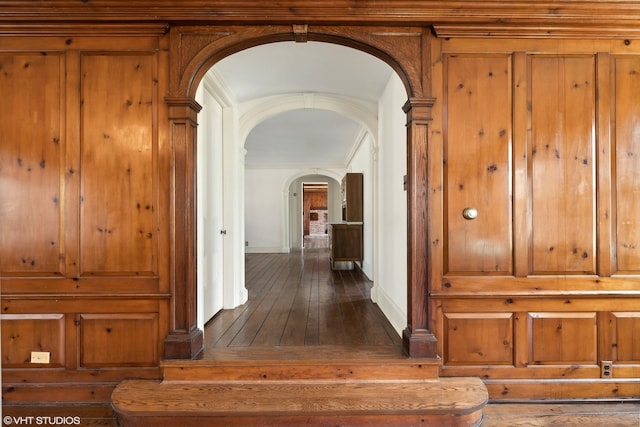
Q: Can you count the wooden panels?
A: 10